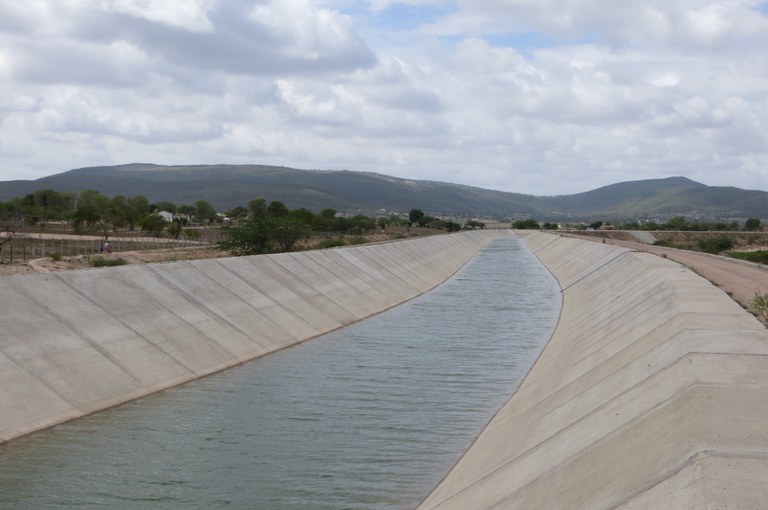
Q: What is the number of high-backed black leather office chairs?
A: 0